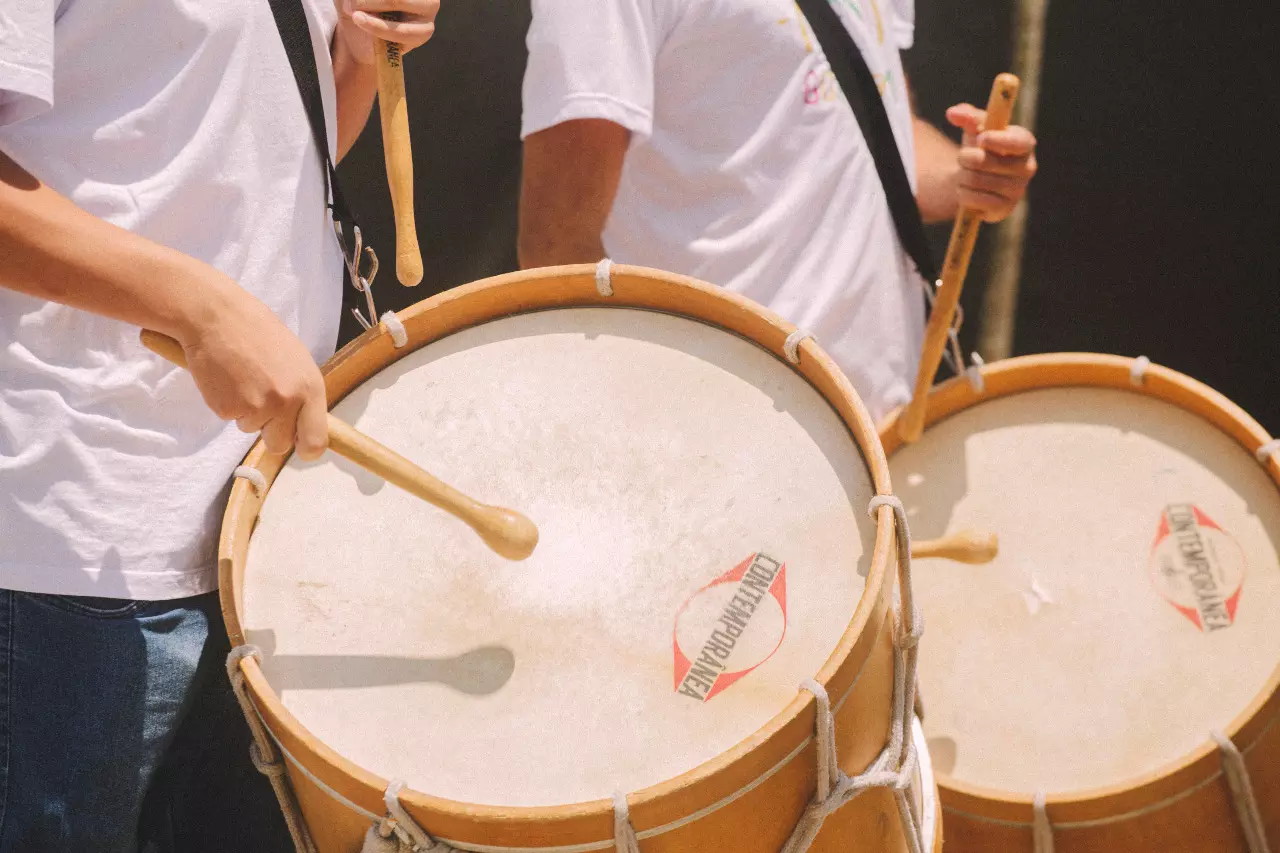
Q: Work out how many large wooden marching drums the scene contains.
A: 2